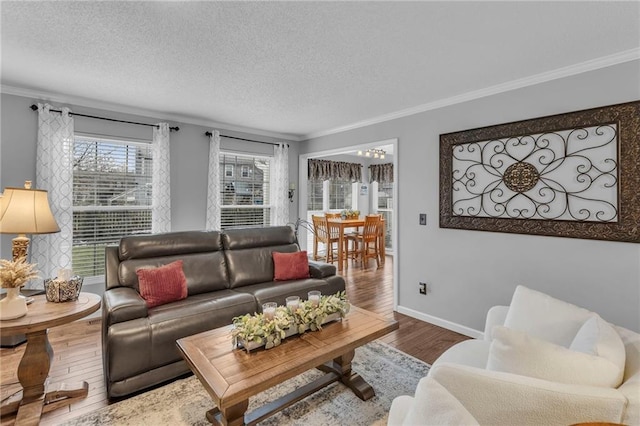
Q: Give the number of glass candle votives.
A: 3